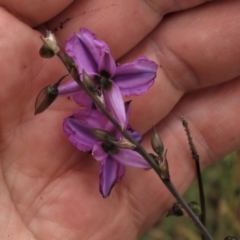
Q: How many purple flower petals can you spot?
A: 12